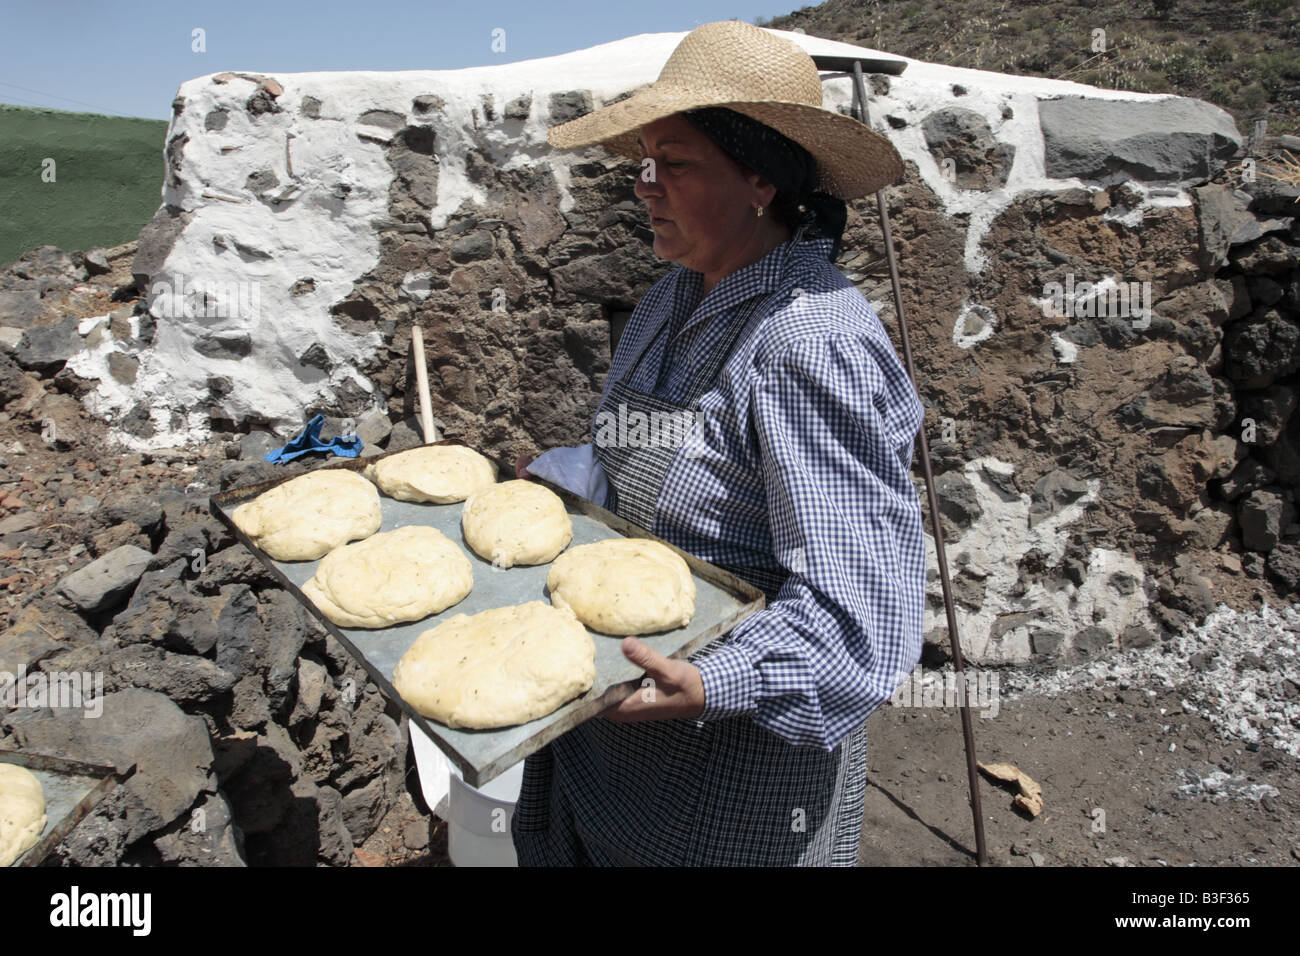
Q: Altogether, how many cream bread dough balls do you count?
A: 7